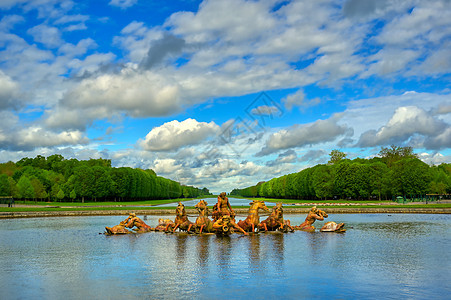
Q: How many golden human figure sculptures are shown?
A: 4